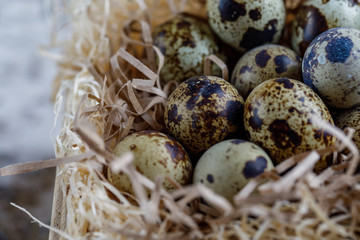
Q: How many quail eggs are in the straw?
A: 10